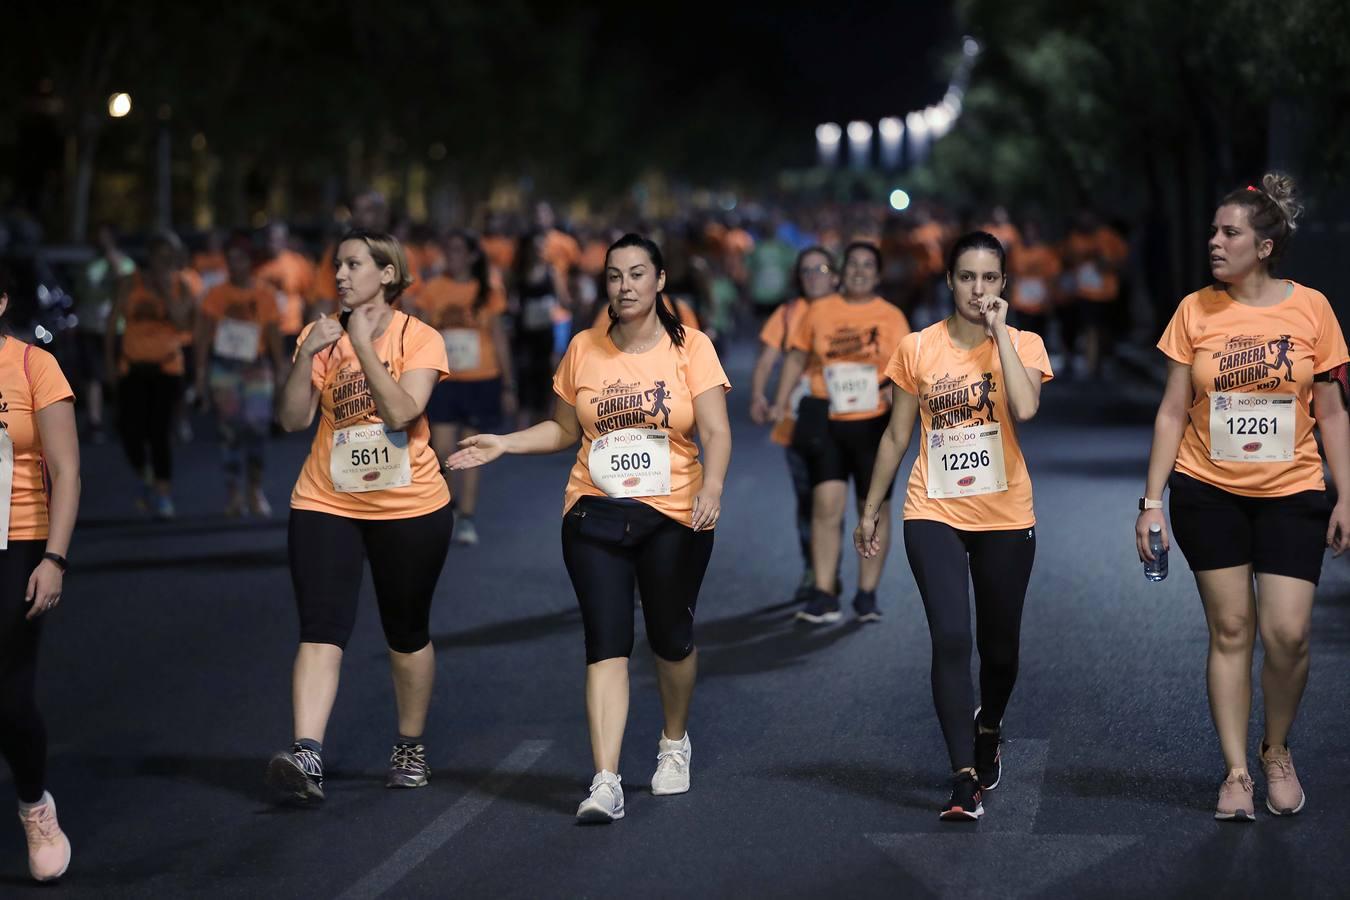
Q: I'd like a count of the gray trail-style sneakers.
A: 2